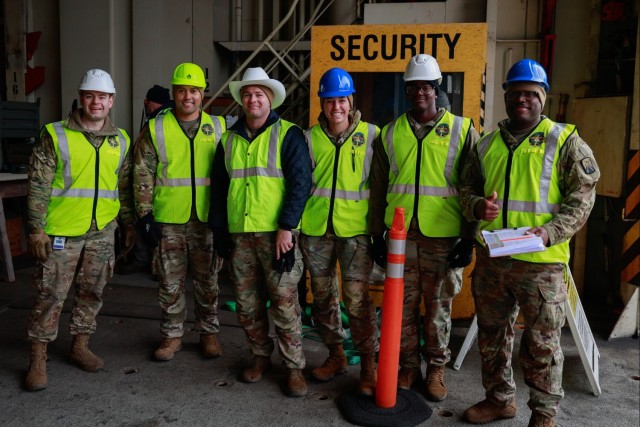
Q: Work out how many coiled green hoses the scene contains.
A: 1